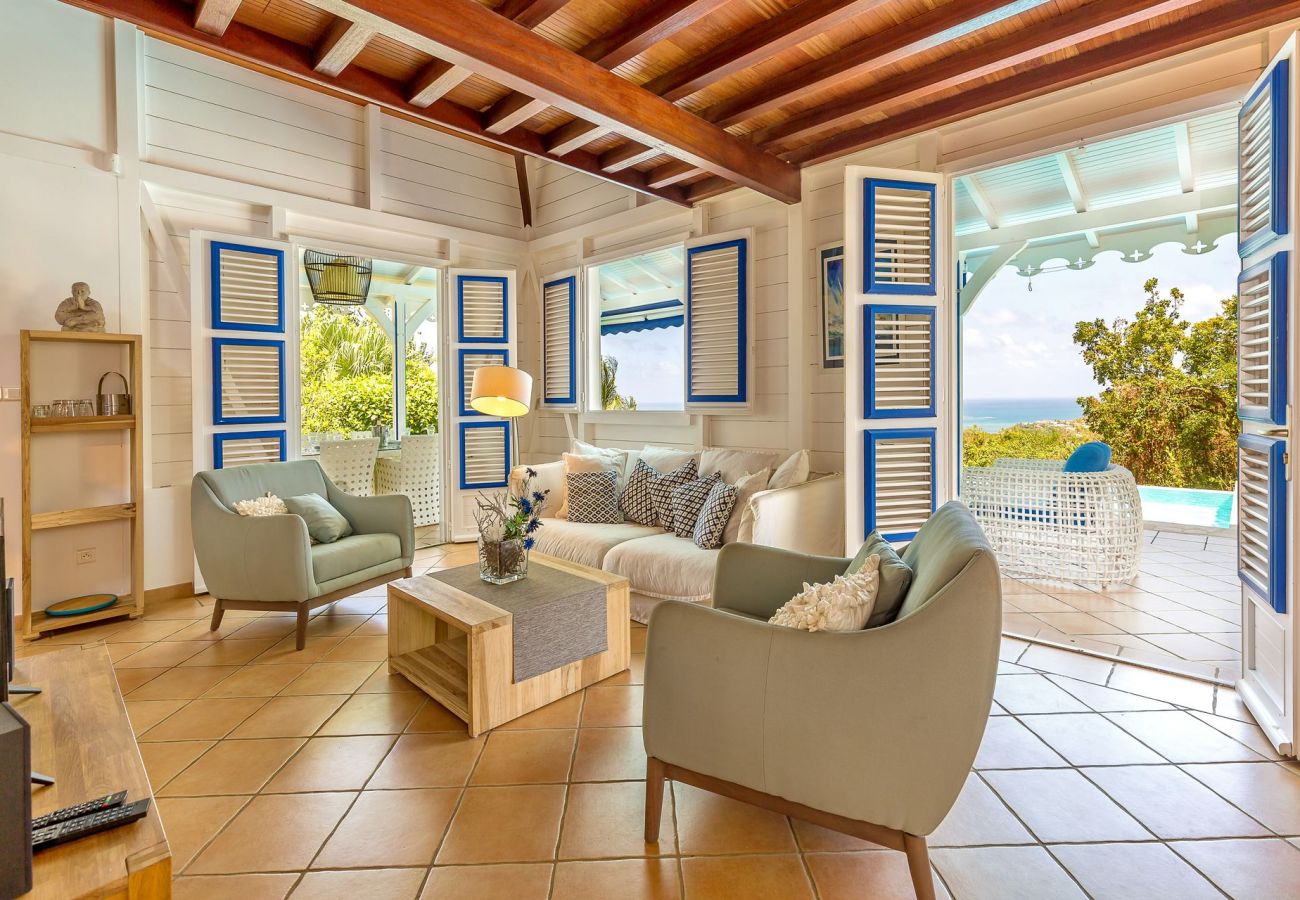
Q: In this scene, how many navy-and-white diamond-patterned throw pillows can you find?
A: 5